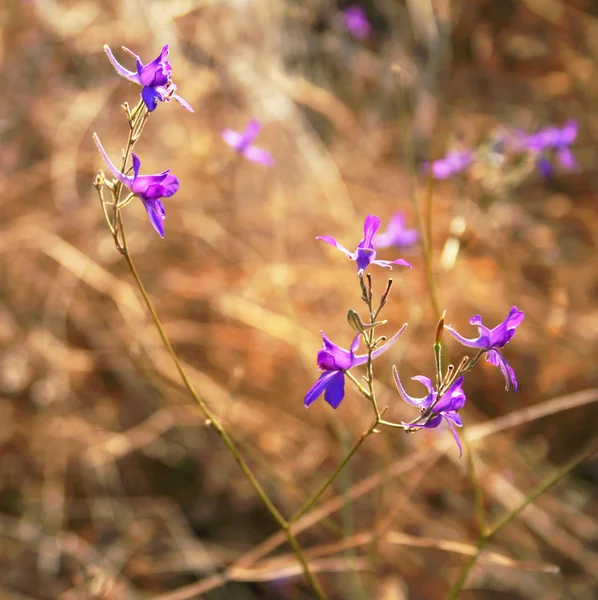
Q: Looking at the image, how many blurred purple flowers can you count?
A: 5